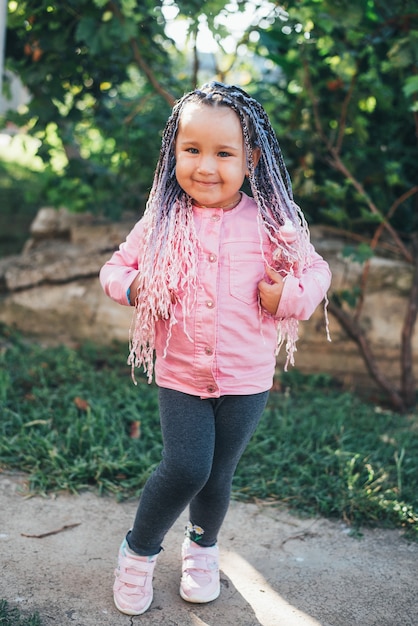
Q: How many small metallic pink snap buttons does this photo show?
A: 5